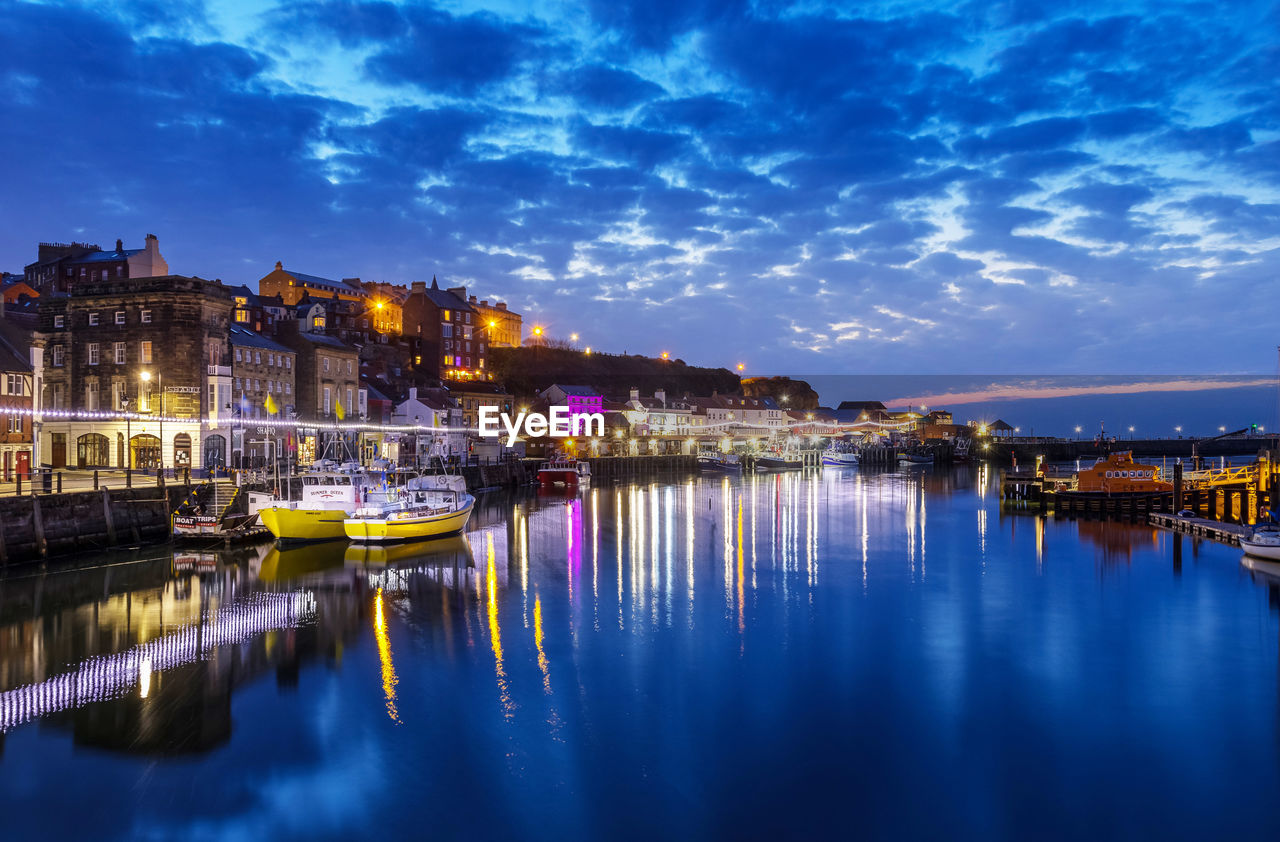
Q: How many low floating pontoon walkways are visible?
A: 1